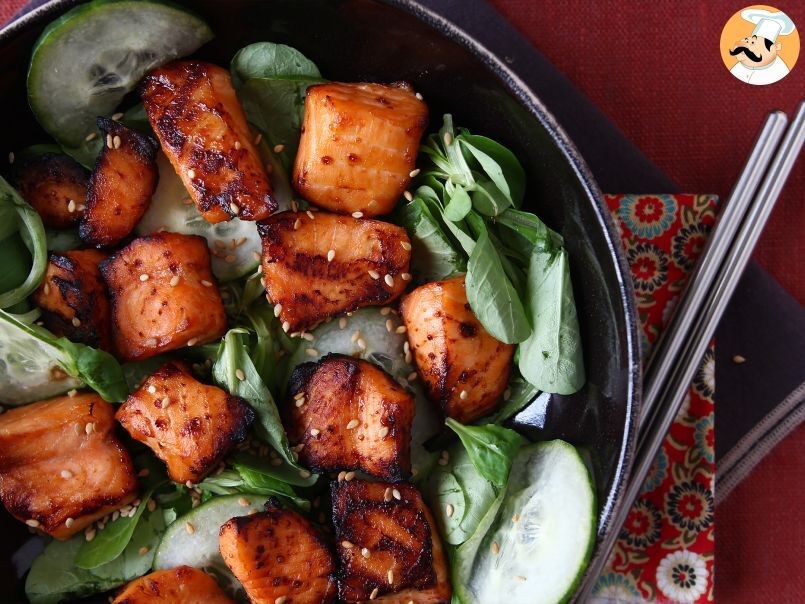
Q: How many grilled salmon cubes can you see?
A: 14